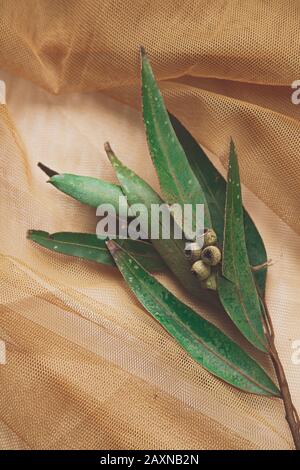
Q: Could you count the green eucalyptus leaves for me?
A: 7